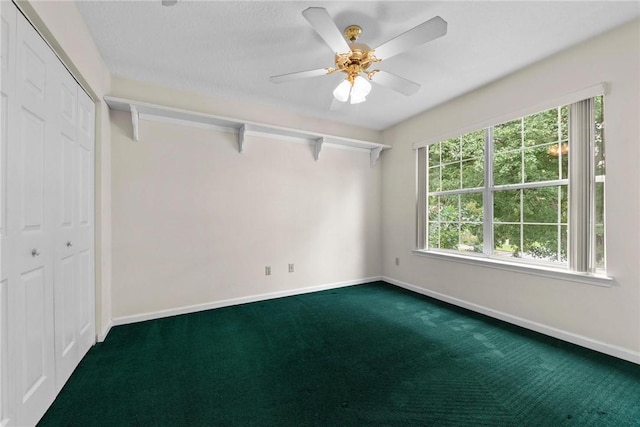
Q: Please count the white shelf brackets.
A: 4